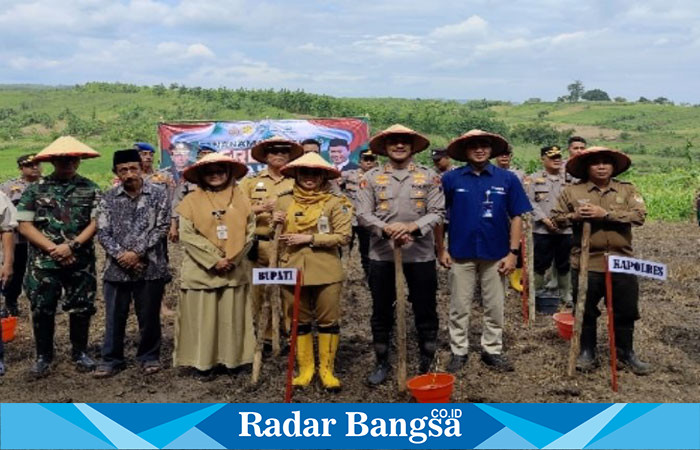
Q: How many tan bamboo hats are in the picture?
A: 7